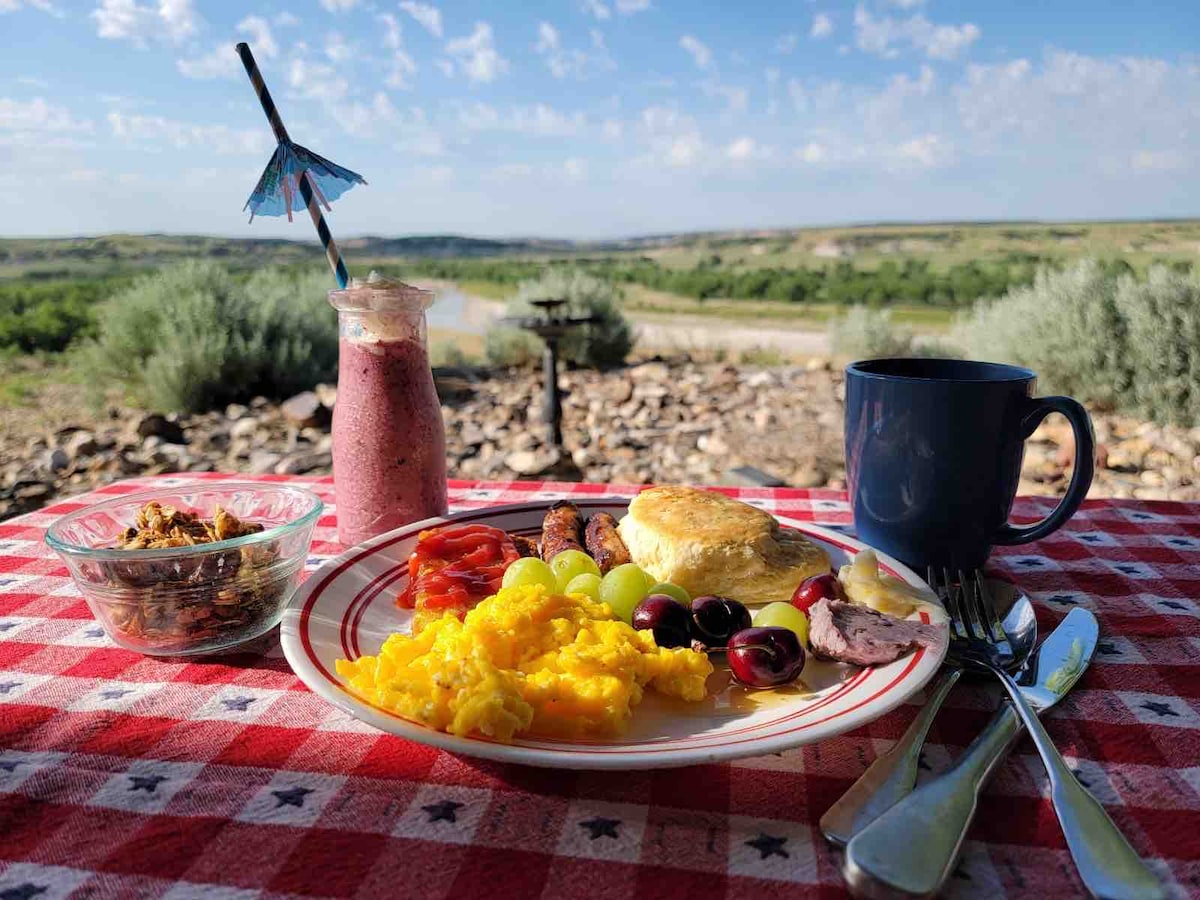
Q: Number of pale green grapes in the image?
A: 7